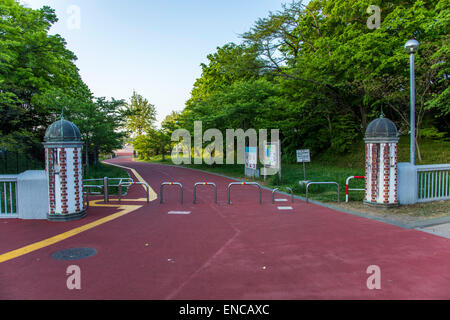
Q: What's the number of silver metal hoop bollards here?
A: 6